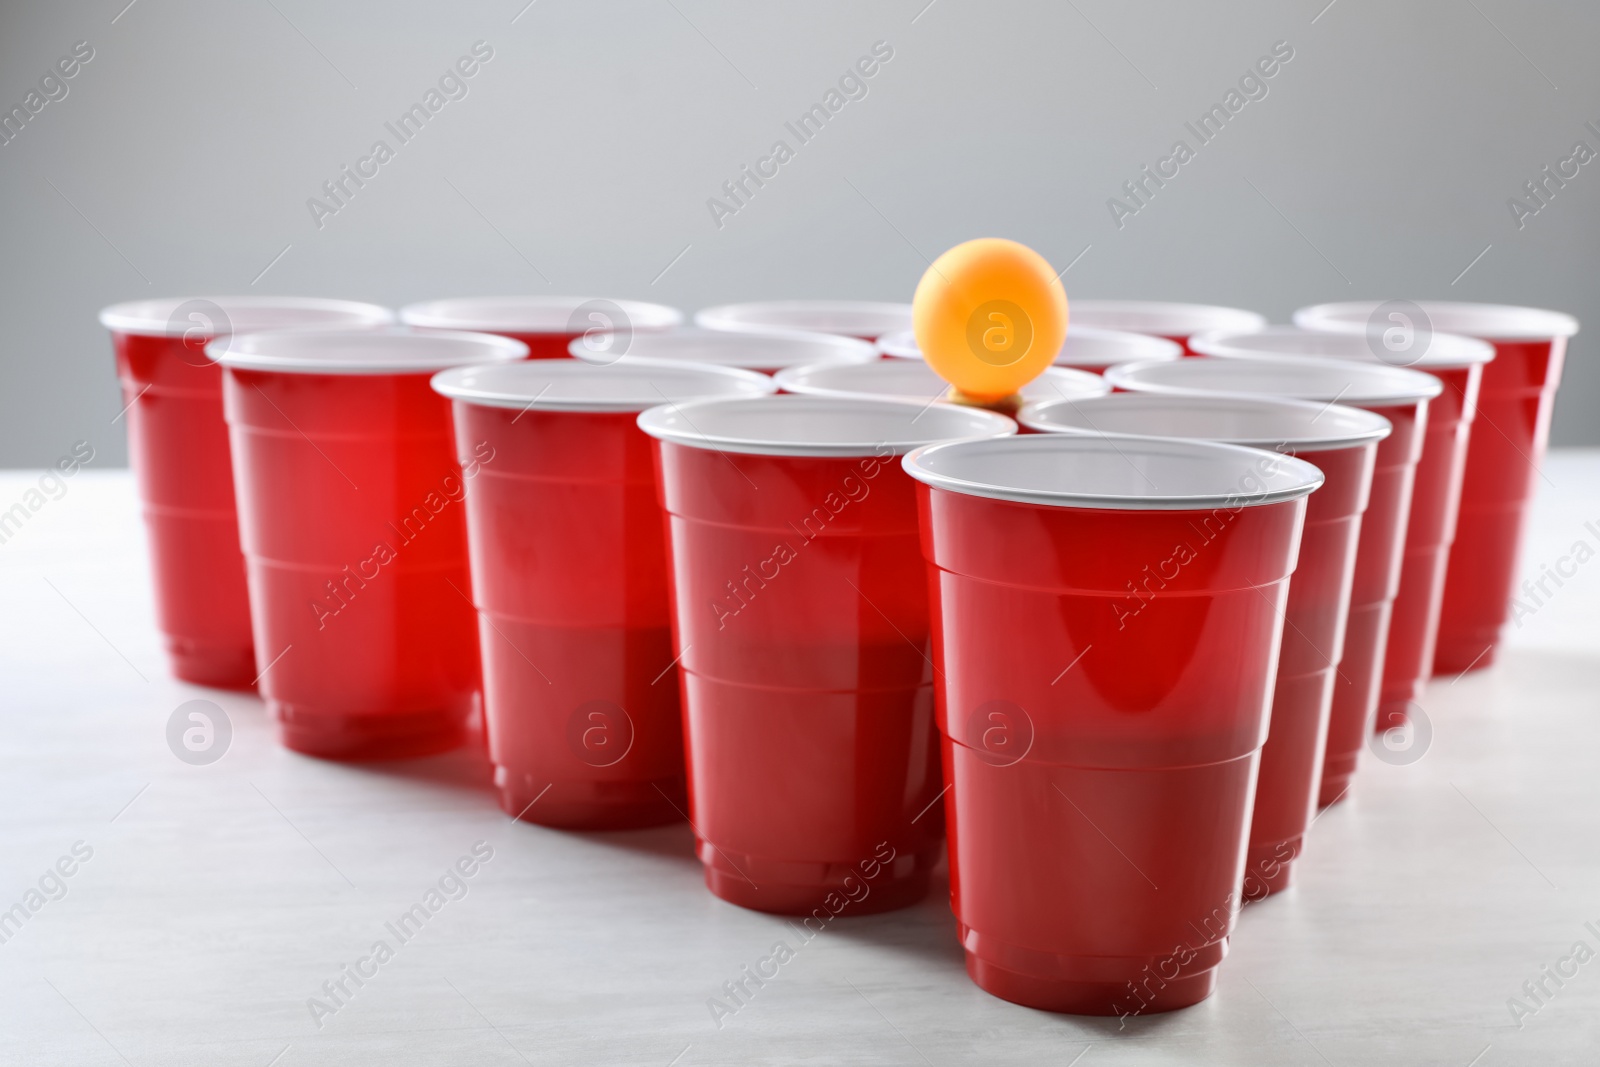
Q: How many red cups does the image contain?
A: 15